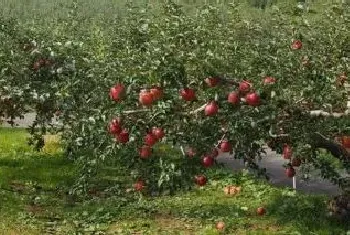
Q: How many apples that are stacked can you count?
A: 0